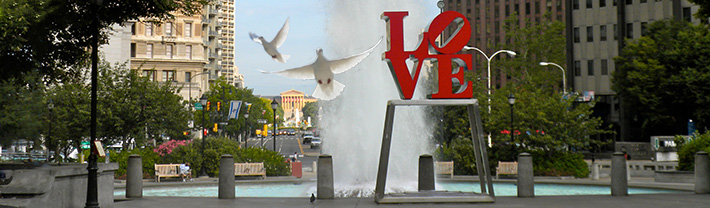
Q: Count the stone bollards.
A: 7